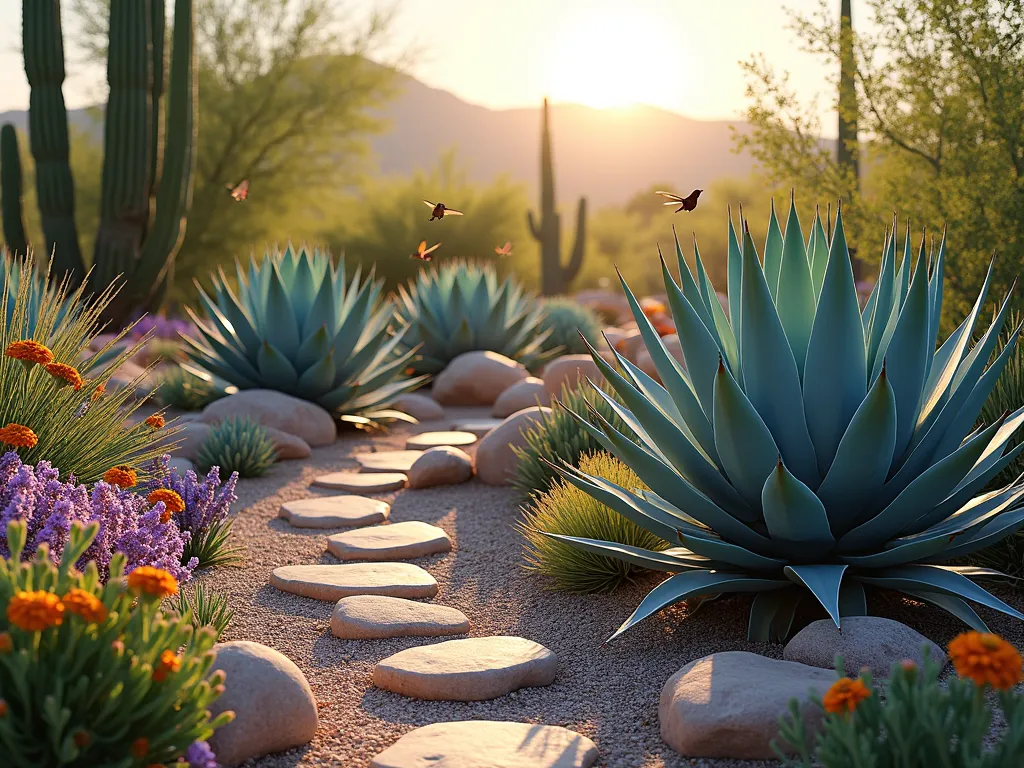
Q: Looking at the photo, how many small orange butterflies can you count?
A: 3